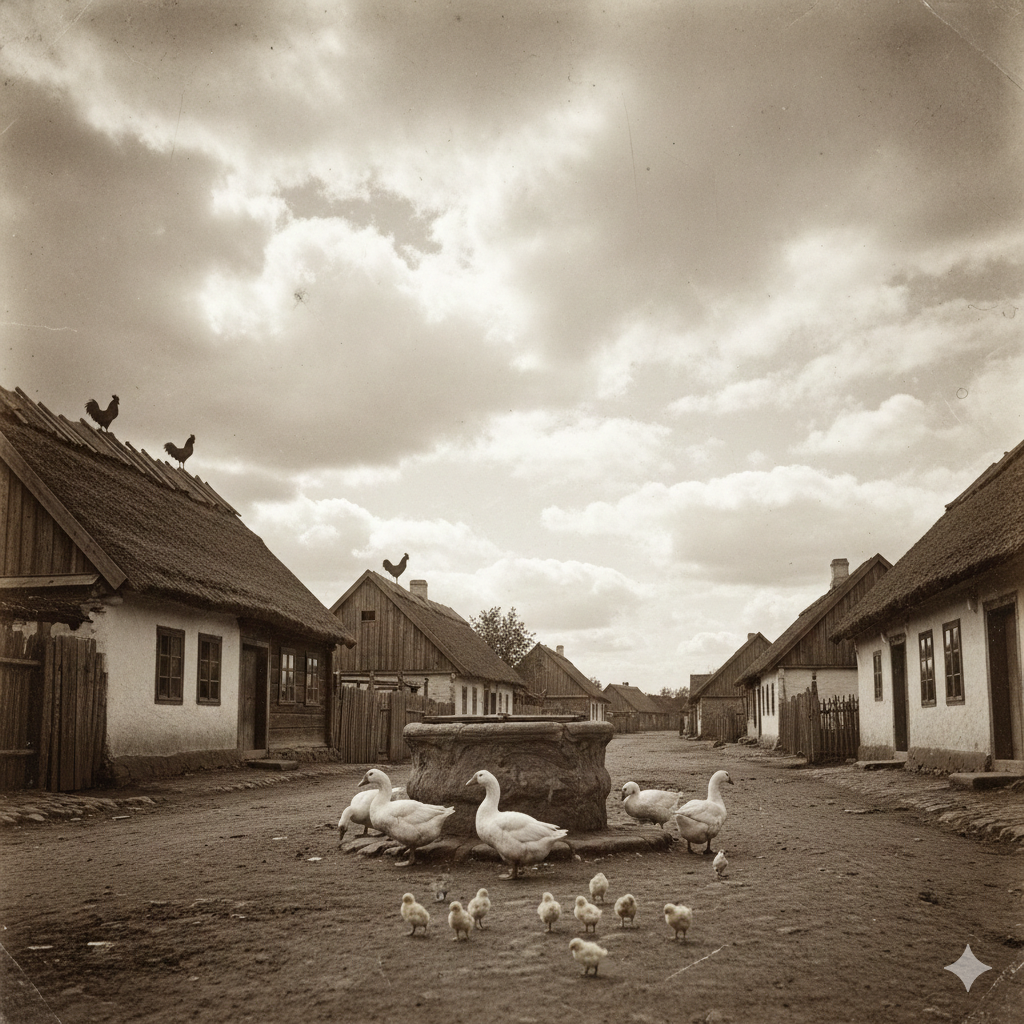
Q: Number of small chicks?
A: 10